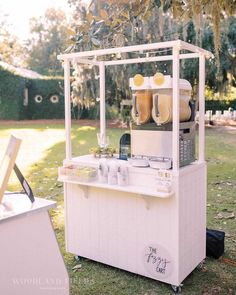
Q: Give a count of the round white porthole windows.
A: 2